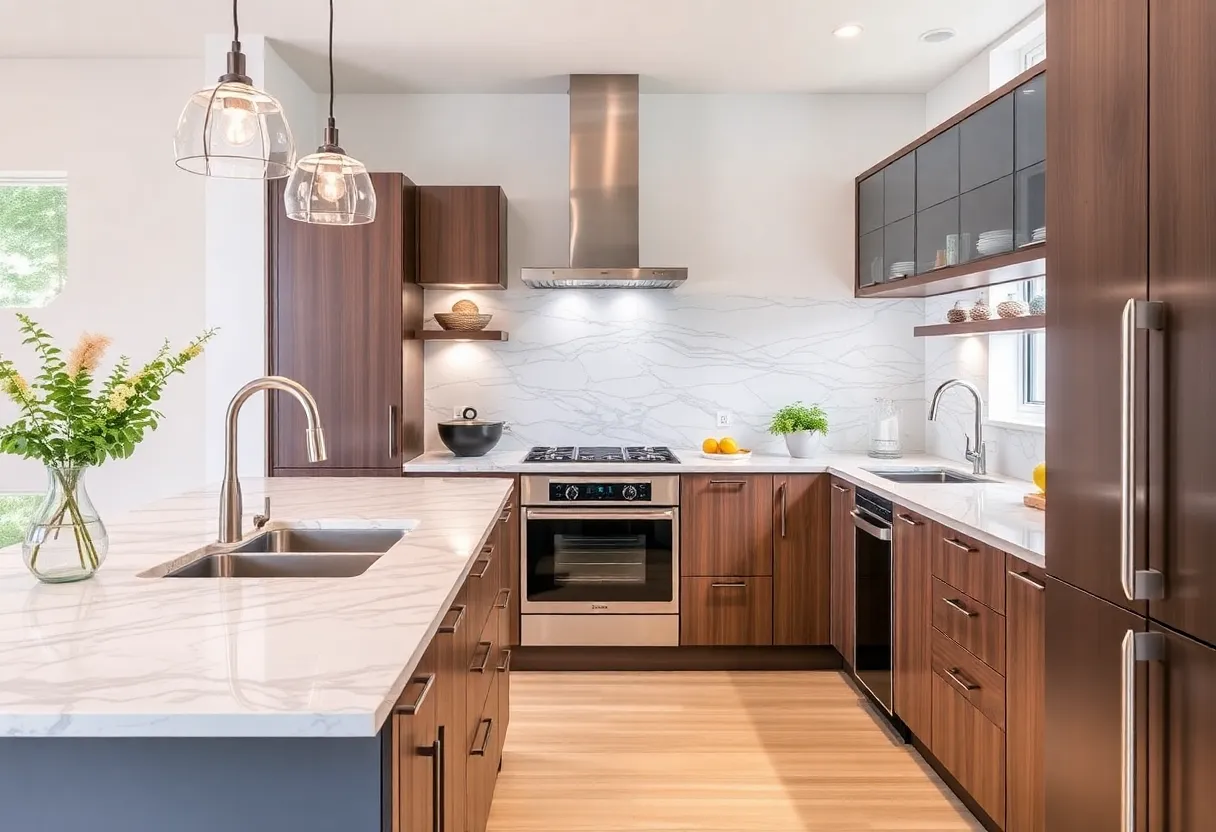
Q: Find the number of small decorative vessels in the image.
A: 4